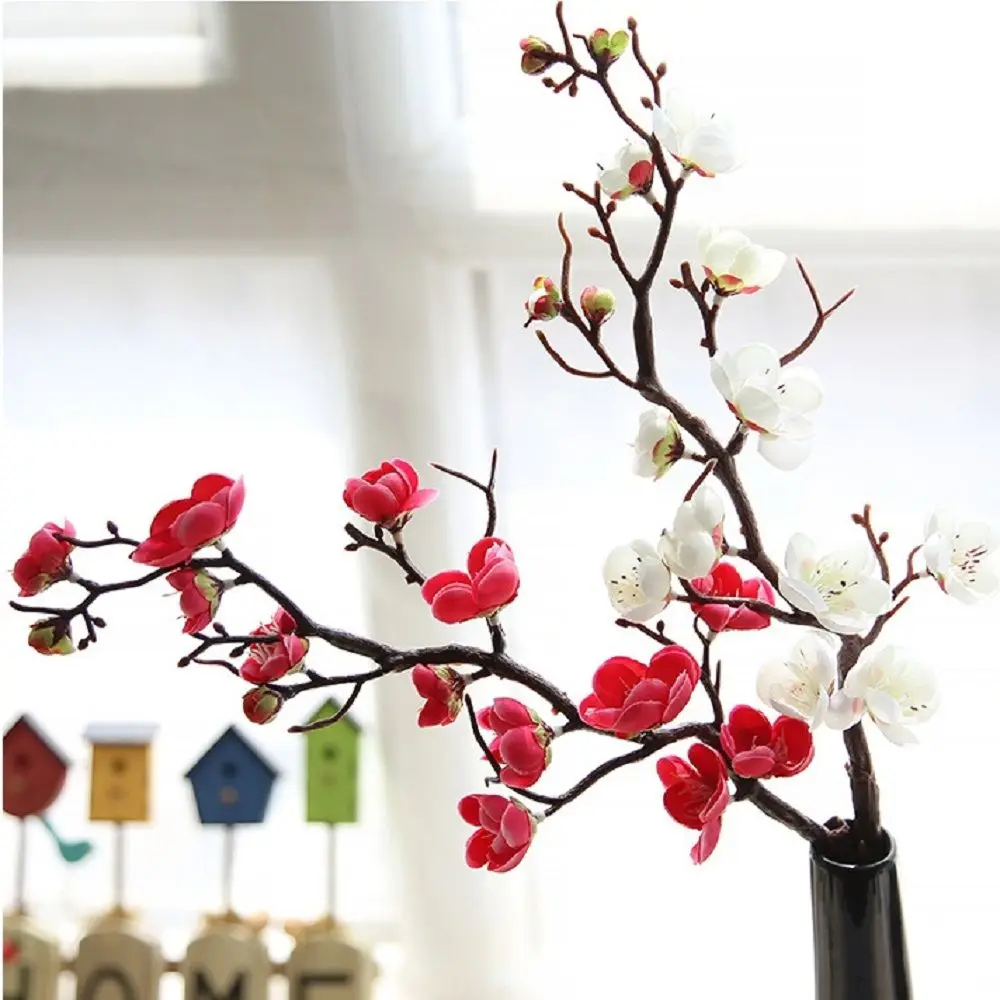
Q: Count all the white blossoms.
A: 11